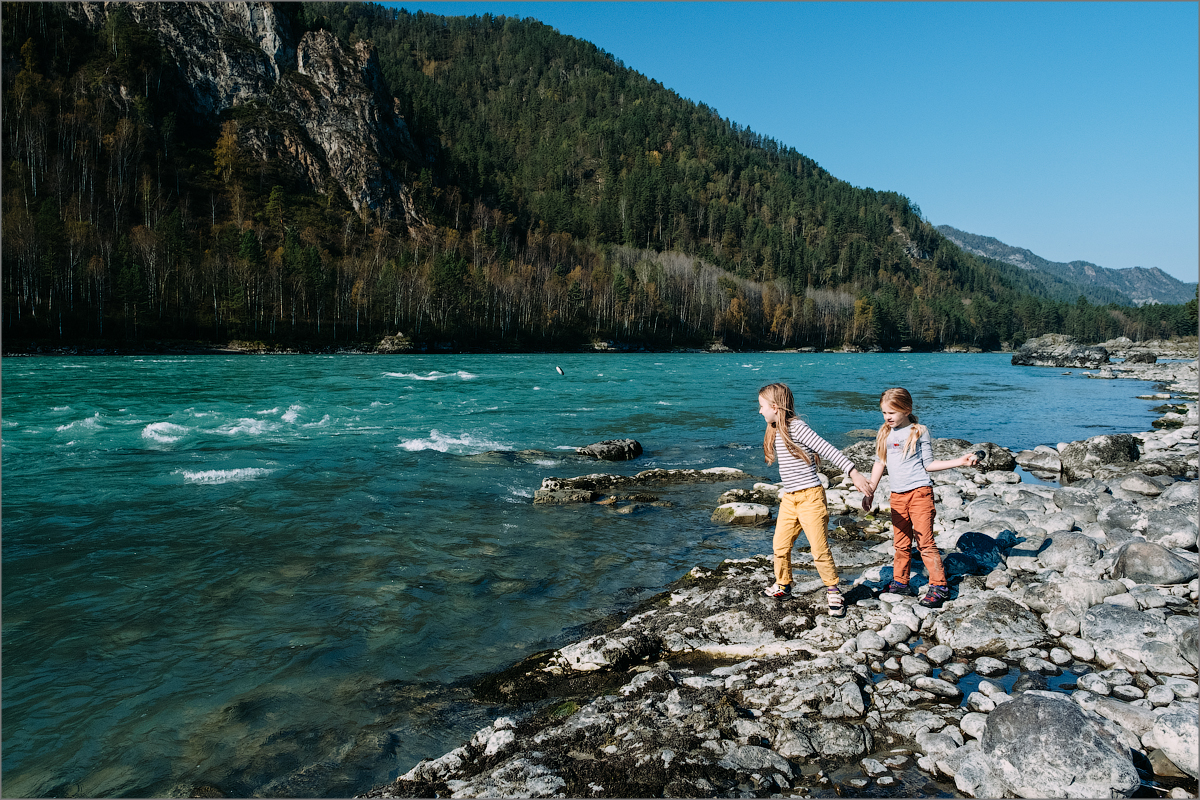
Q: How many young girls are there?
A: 2